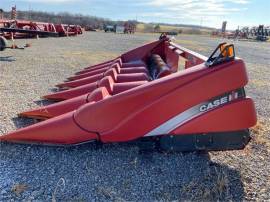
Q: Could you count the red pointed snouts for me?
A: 7